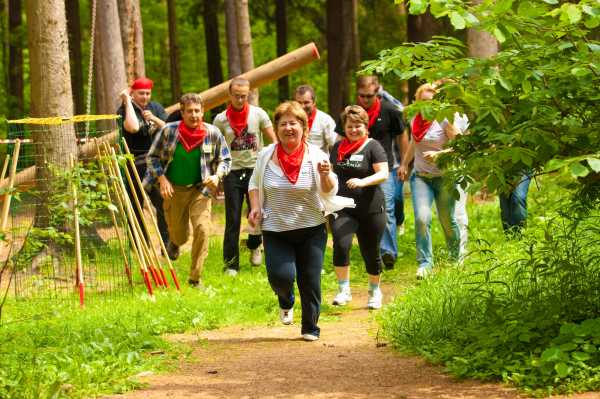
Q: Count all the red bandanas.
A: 8